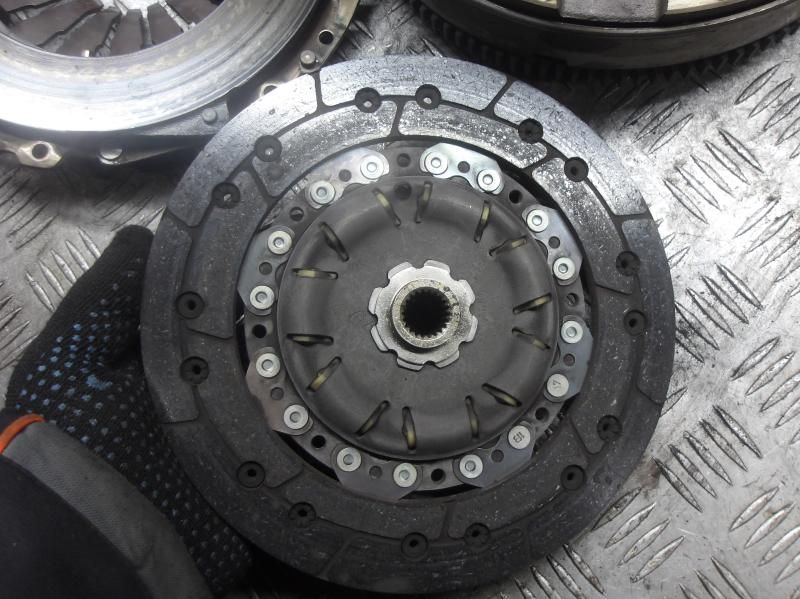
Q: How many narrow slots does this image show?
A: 14